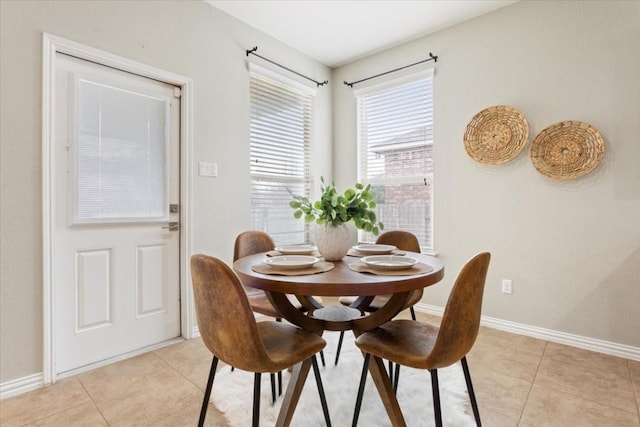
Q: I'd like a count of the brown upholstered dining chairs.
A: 4